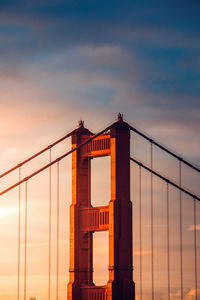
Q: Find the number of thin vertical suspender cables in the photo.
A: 9